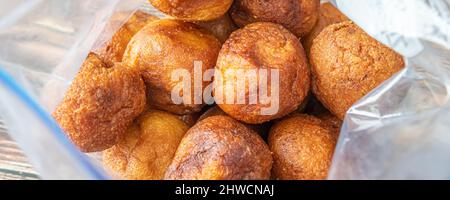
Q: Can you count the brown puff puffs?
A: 11